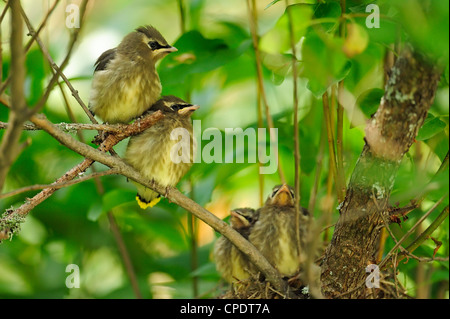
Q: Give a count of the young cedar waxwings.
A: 4